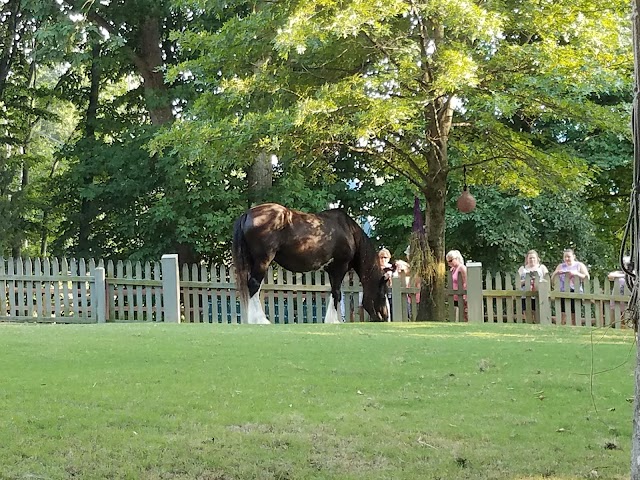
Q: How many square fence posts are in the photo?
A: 5